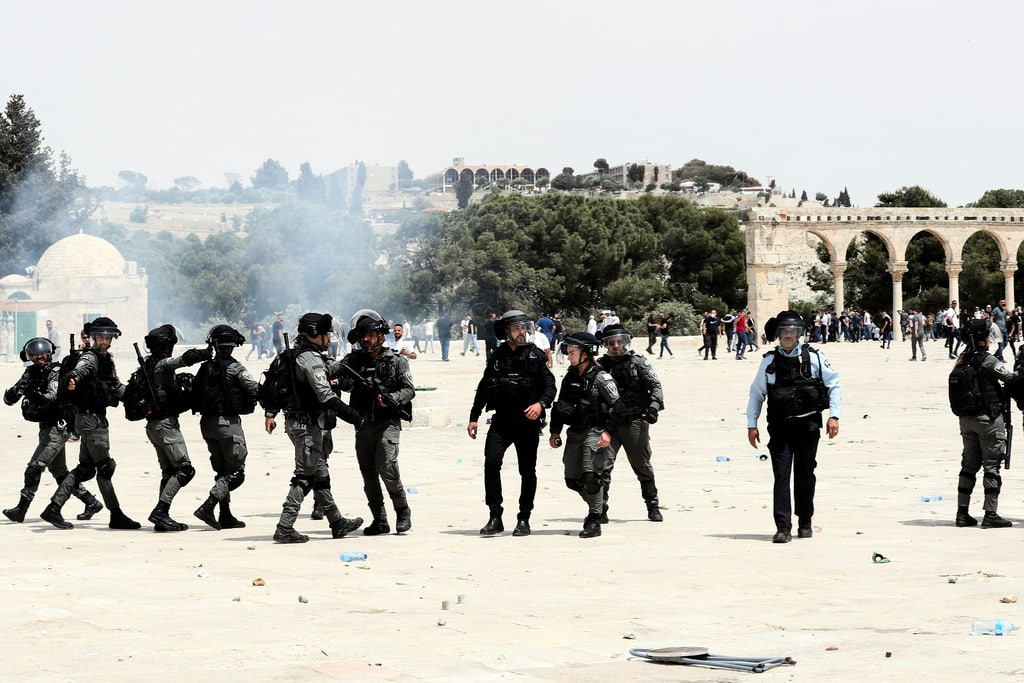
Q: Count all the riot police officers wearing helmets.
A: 11